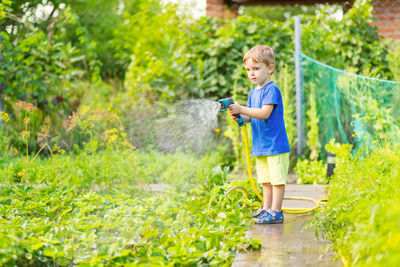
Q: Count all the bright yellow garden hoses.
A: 1